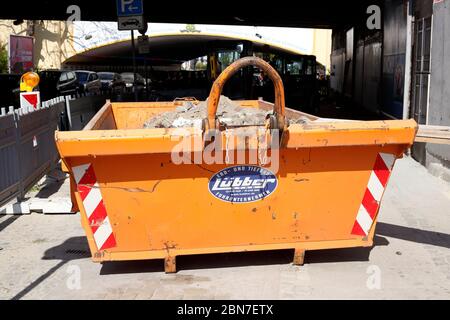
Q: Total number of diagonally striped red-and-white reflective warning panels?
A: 2